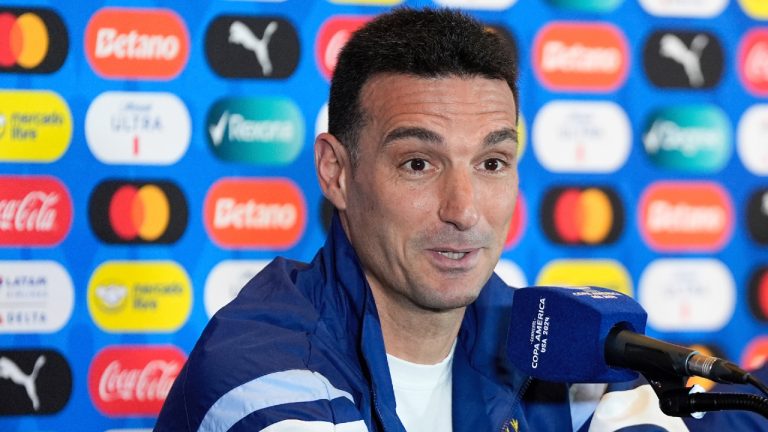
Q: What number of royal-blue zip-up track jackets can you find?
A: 1